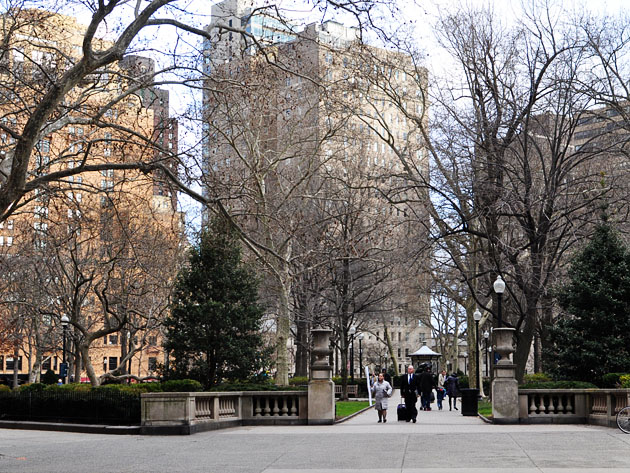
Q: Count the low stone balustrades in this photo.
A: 2